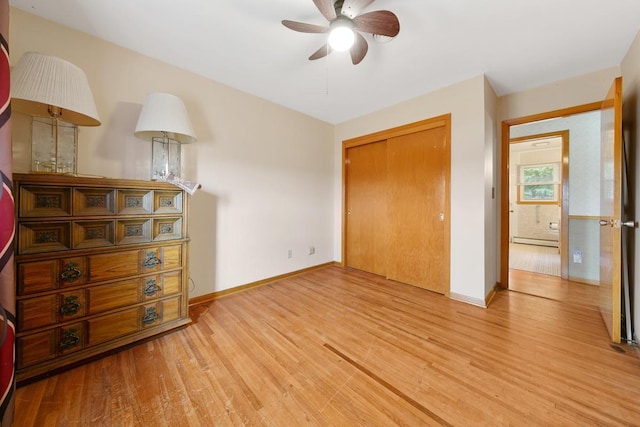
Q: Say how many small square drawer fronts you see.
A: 8